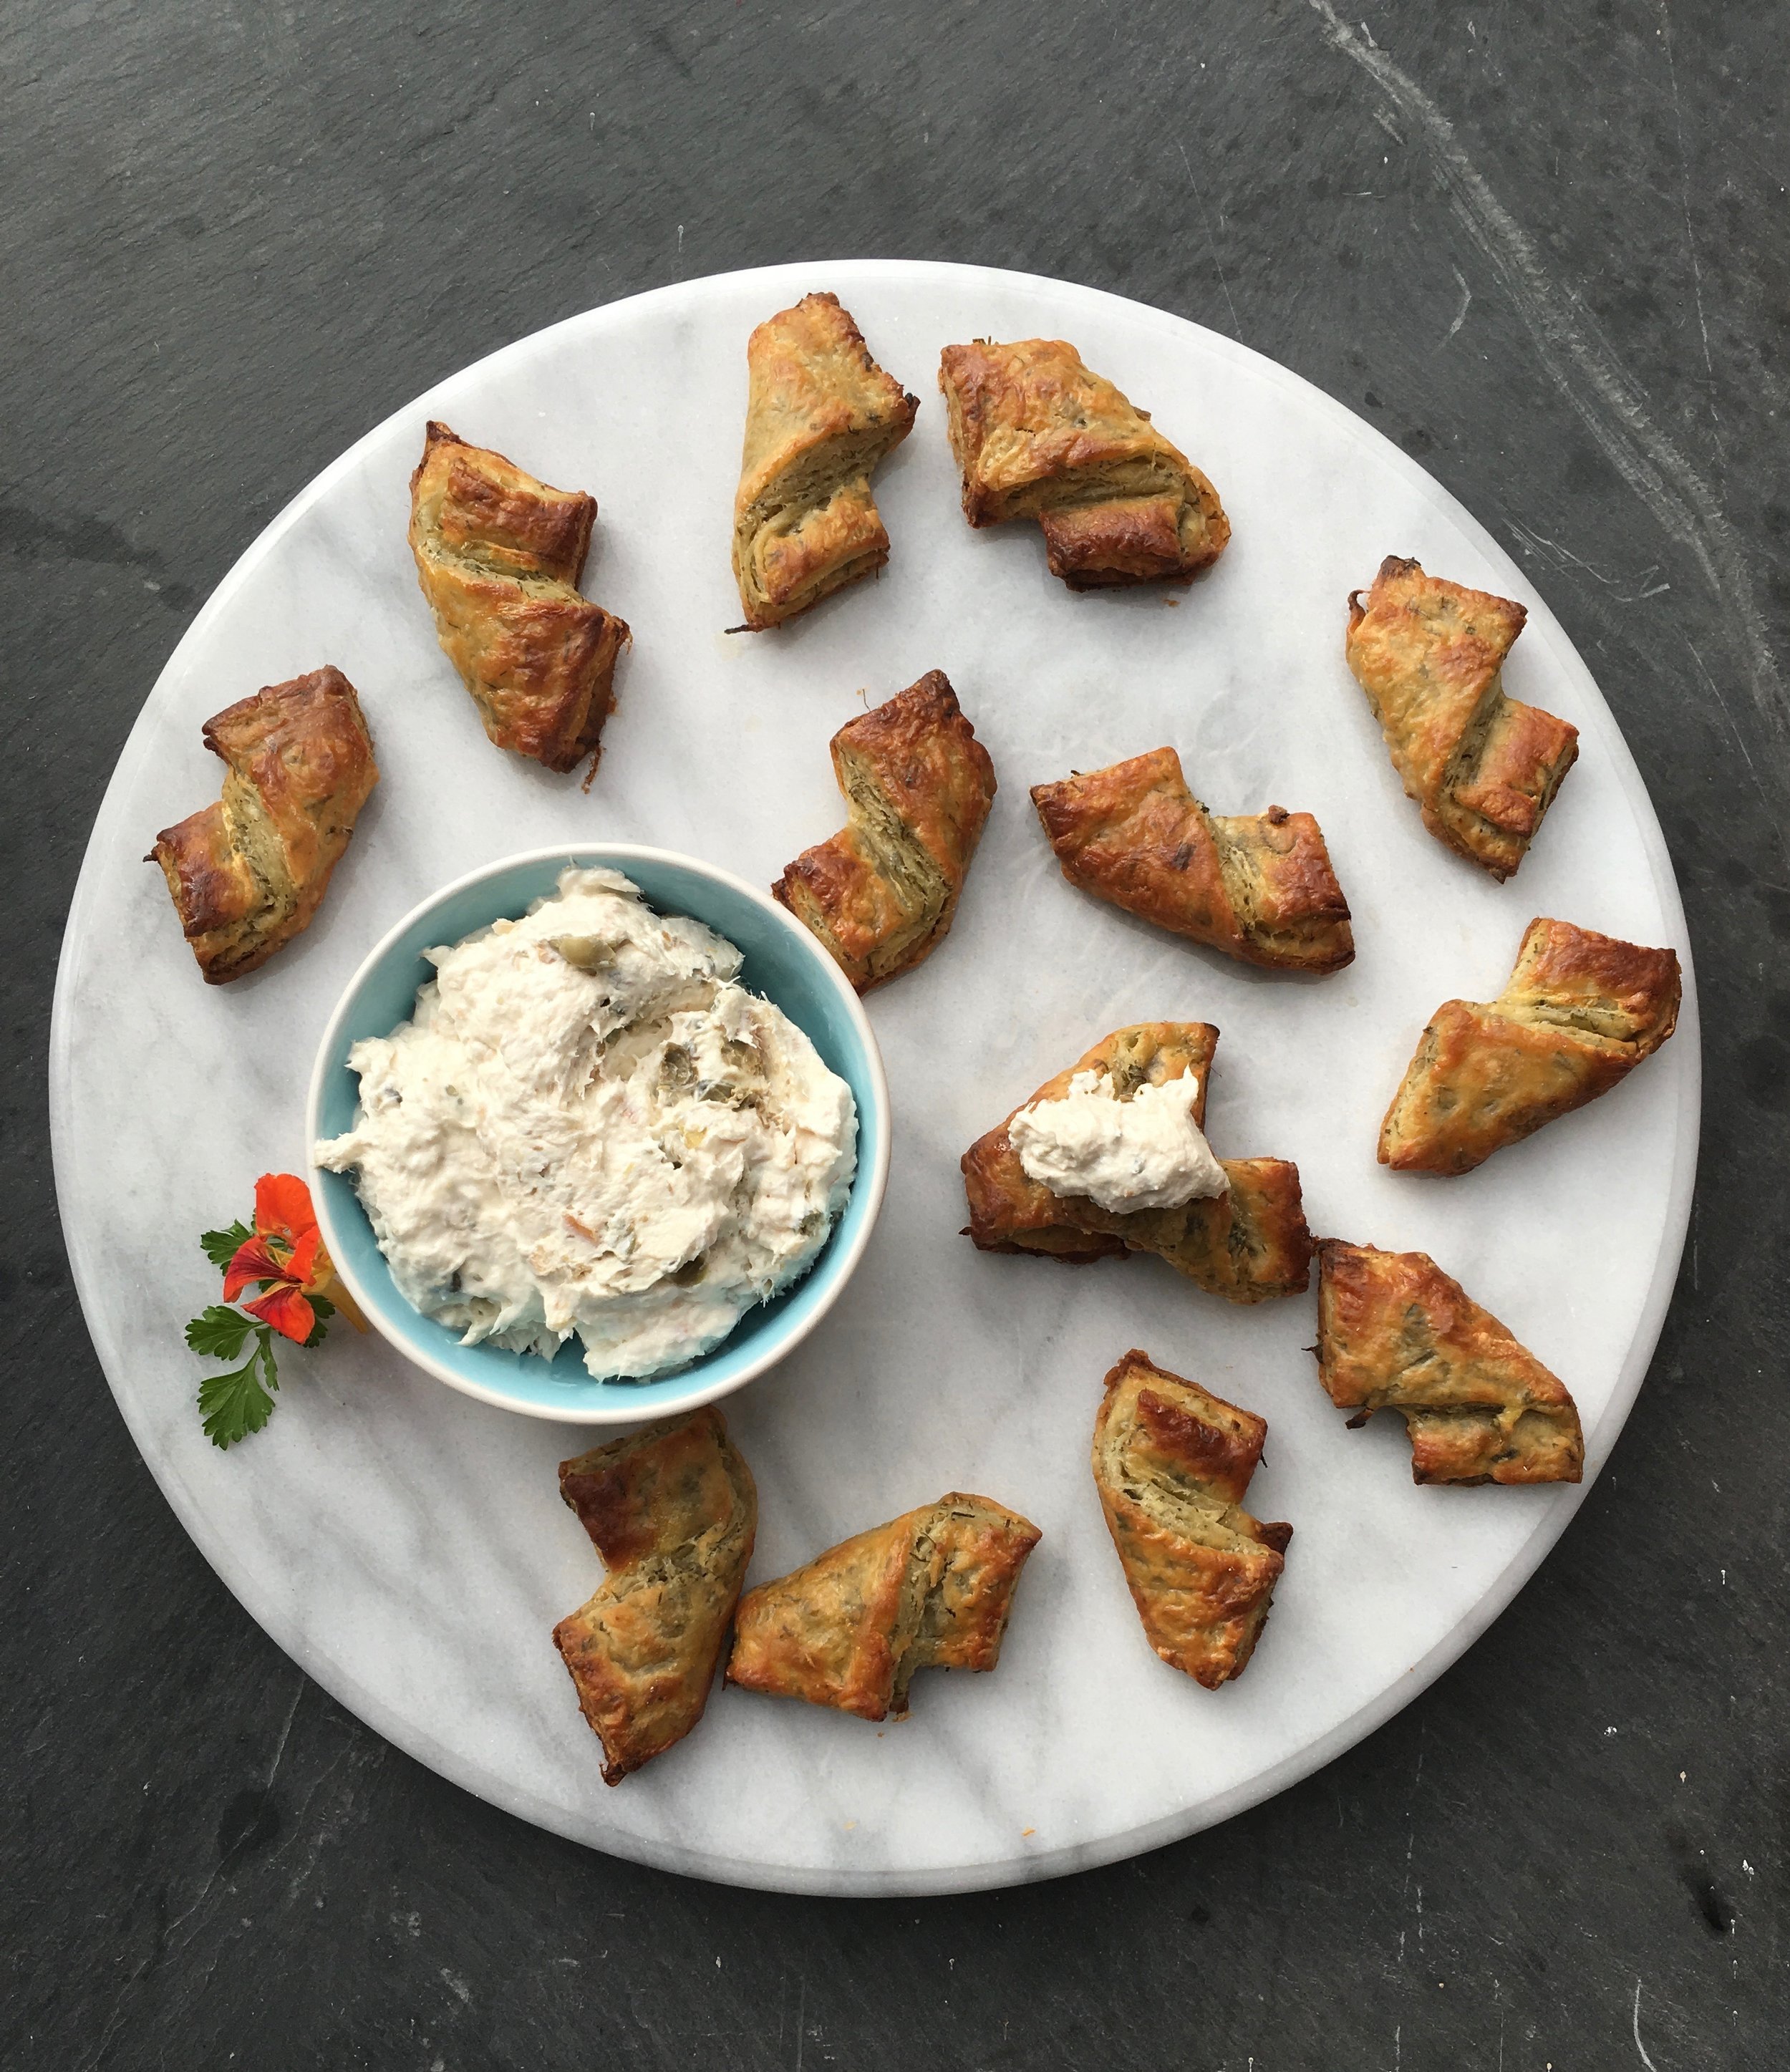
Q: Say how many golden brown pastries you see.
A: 13